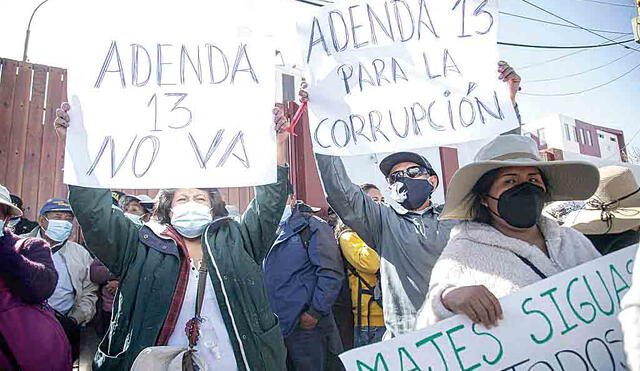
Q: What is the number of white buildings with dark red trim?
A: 1